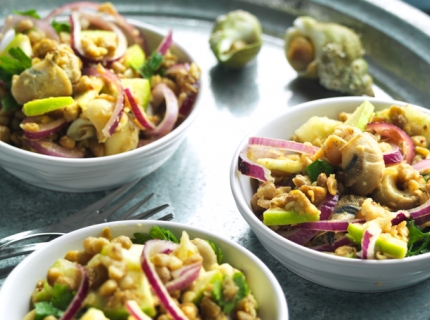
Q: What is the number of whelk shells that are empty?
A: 1